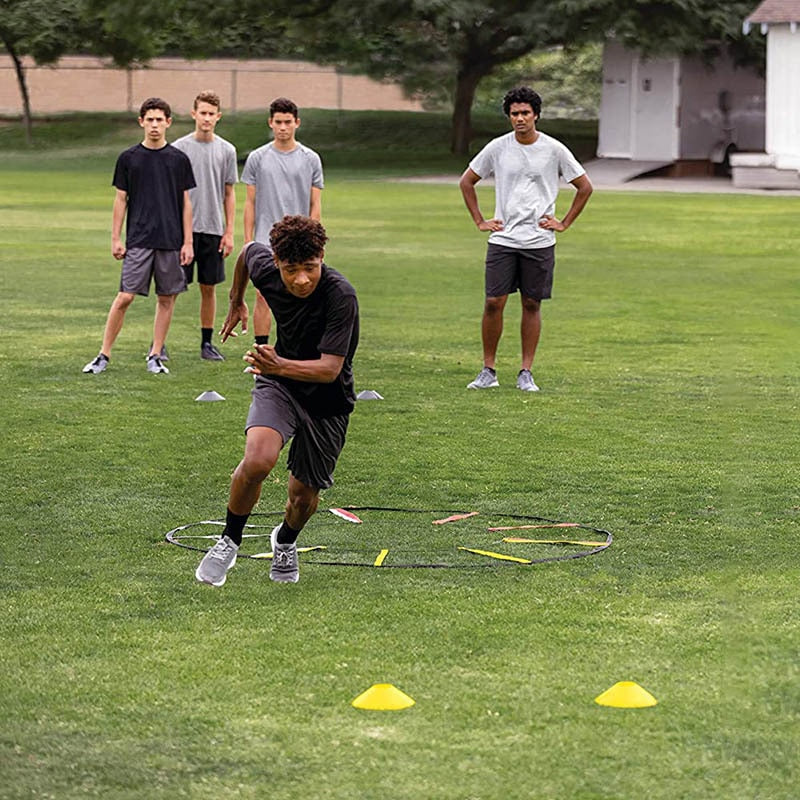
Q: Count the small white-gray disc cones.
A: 2